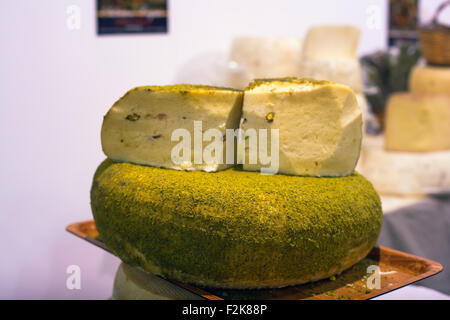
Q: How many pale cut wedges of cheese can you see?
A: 2